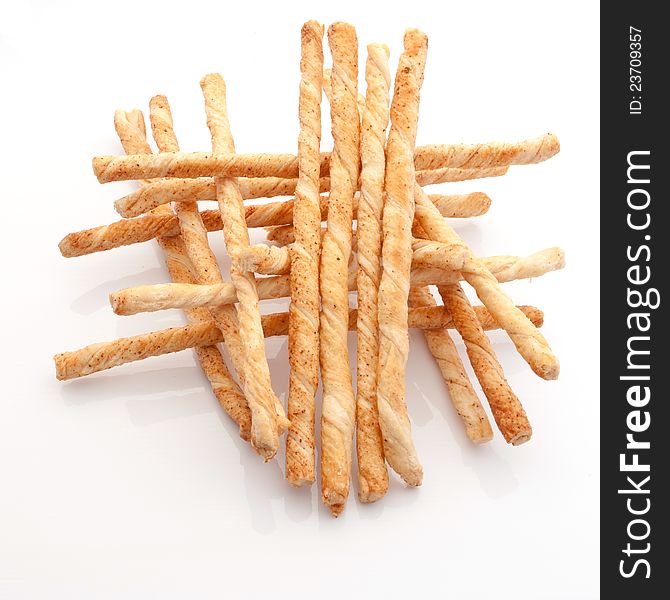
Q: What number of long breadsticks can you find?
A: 15